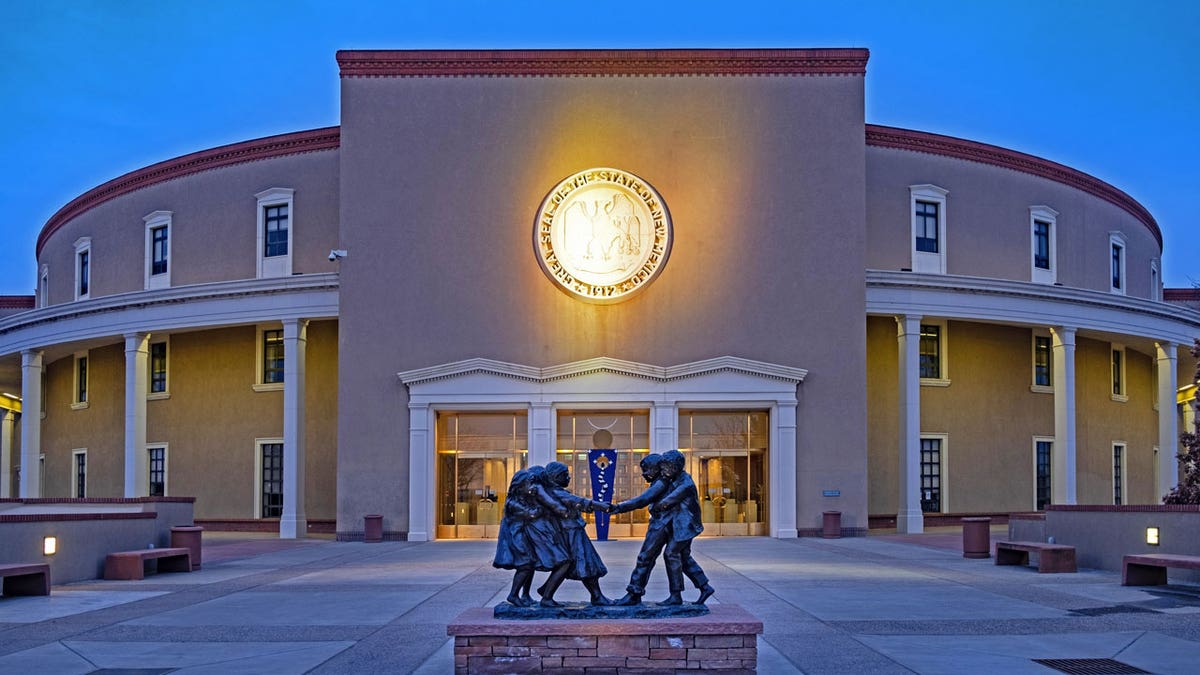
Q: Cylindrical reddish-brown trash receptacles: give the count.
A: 4